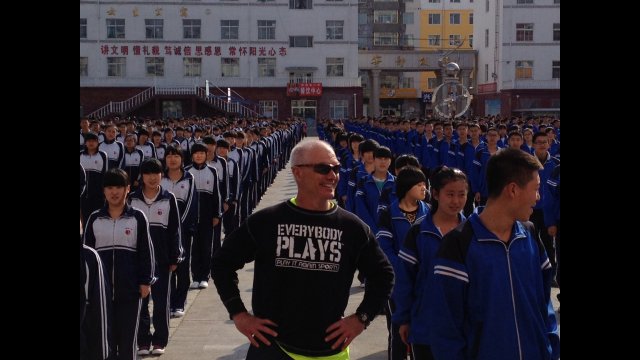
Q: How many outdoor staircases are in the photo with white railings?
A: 2